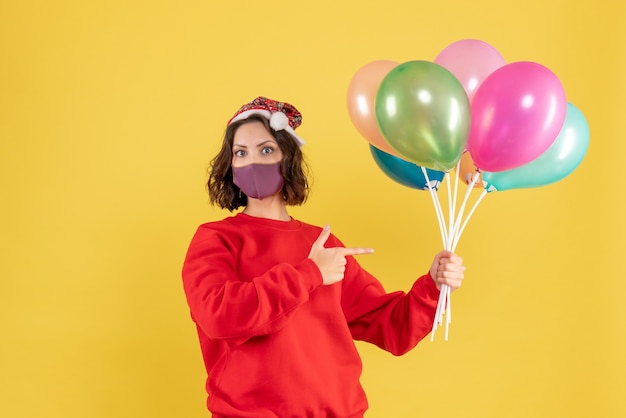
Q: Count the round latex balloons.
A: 7